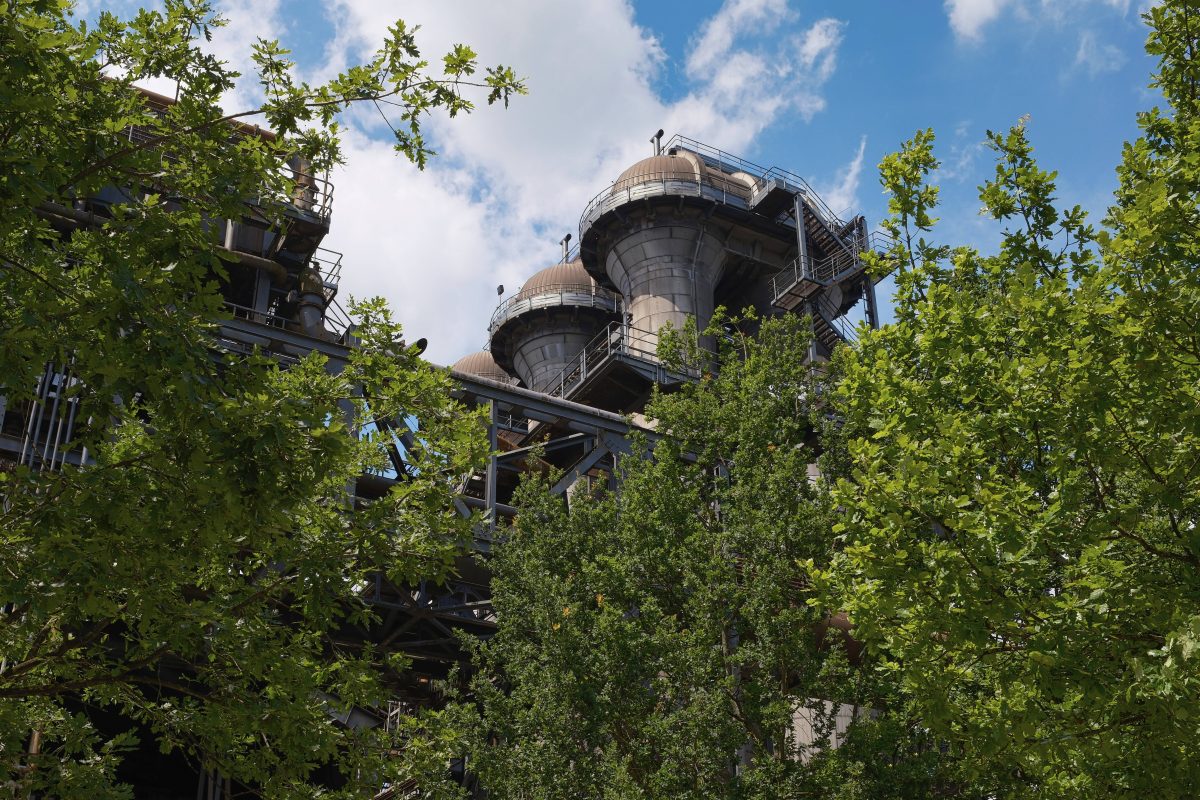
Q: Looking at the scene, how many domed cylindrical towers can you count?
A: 3